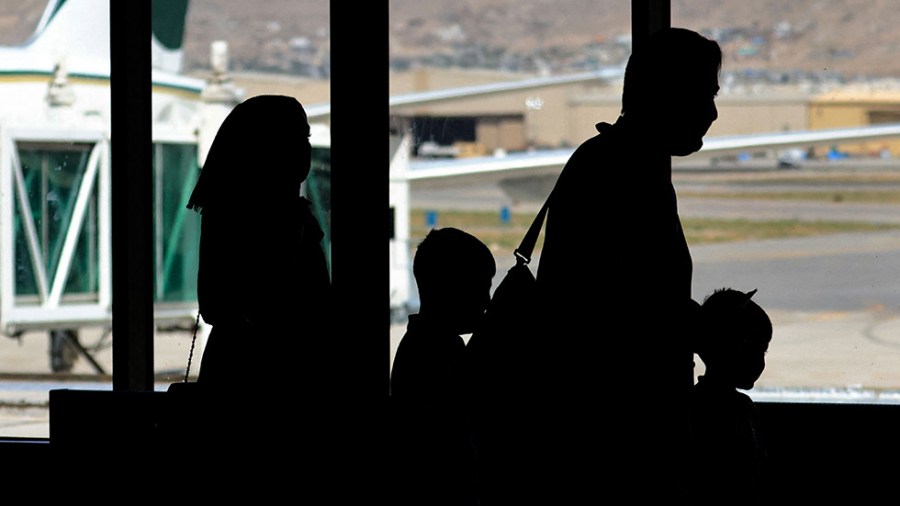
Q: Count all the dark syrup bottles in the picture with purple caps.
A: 0